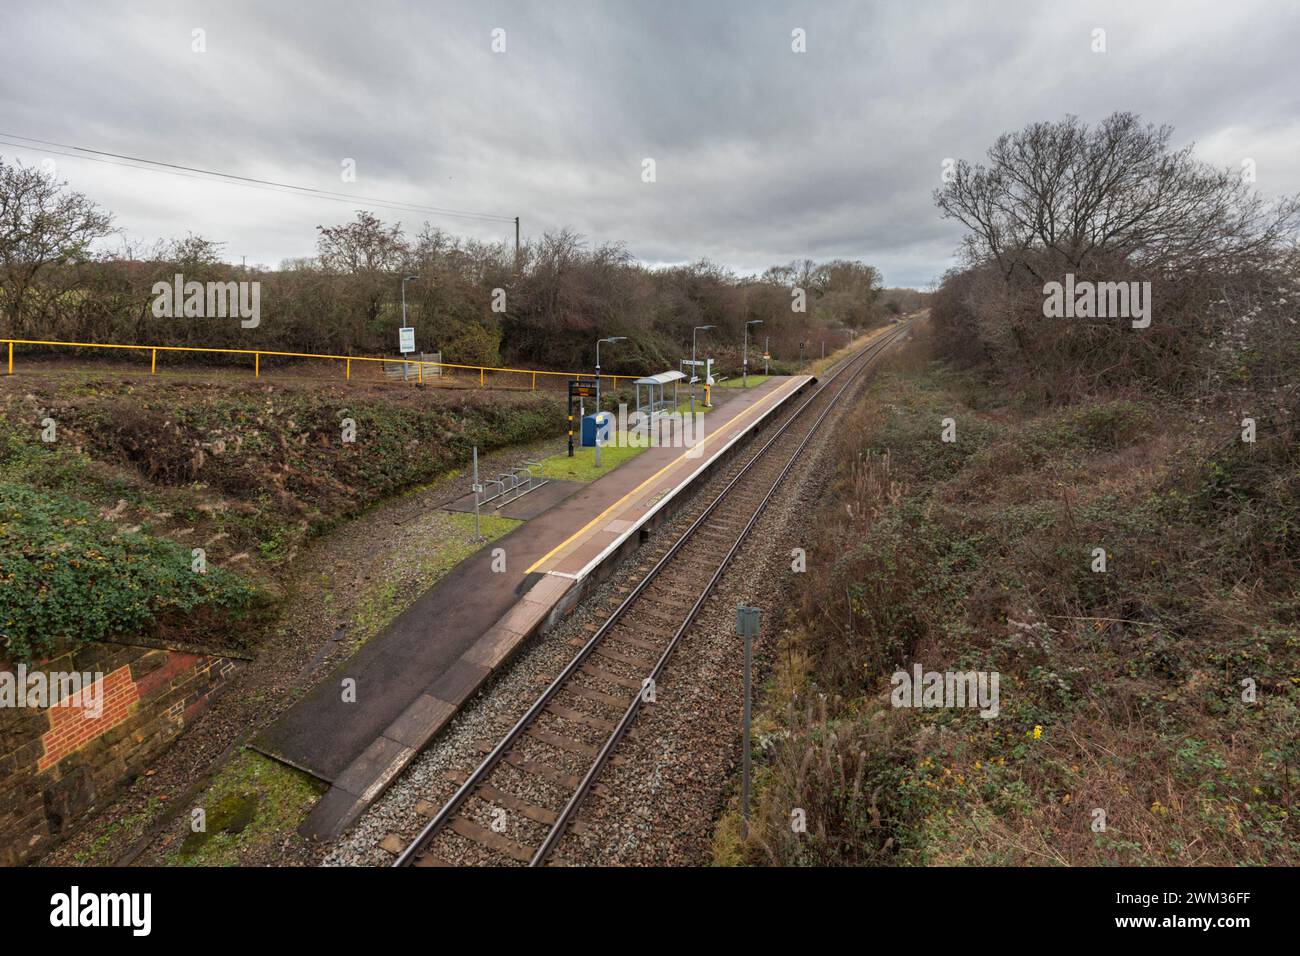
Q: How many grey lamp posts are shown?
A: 4